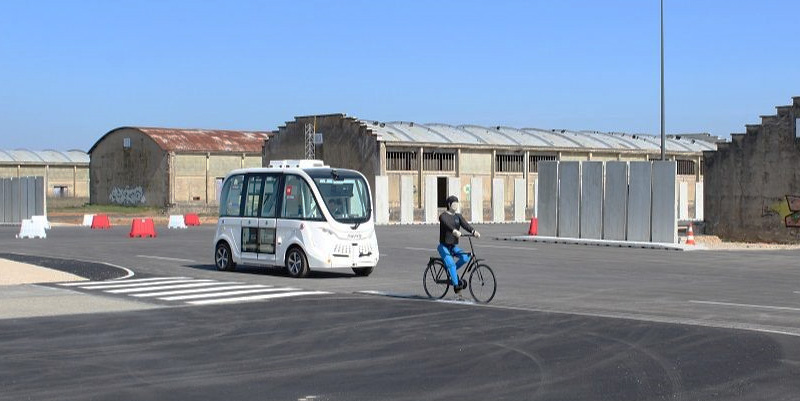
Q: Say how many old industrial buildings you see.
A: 4